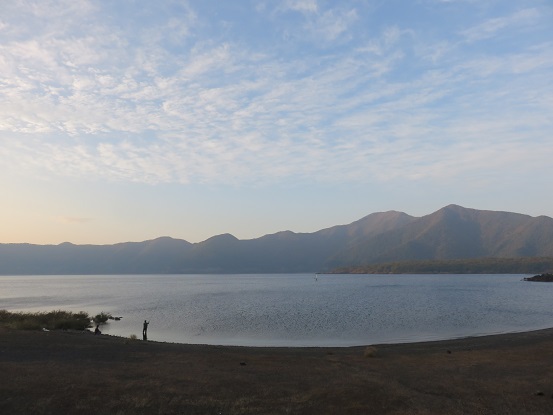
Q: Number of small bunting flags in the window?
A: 0